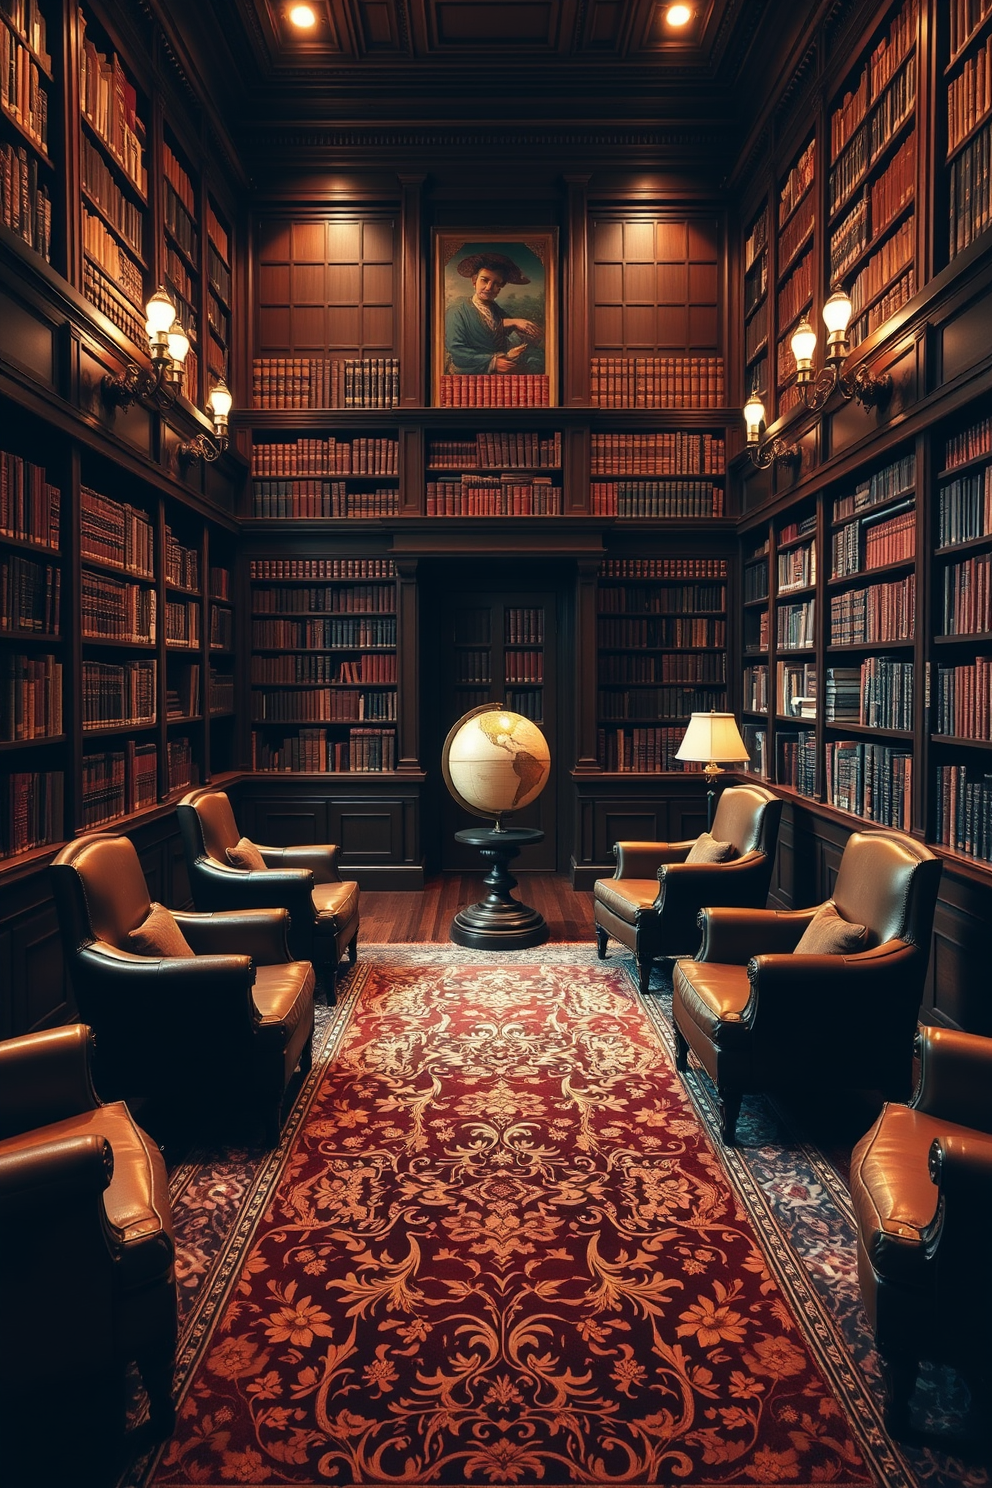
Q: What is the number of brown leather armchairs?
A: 6